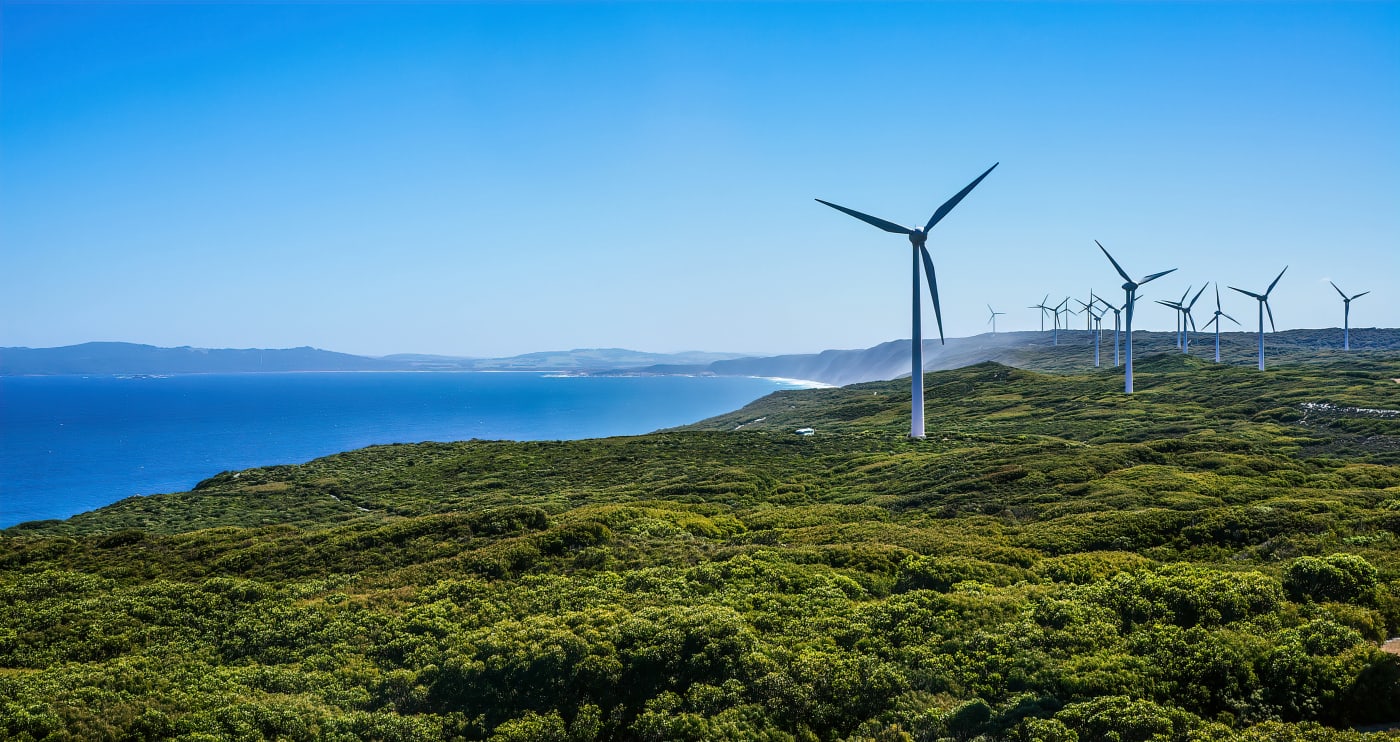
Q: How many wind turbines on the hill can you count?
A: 15